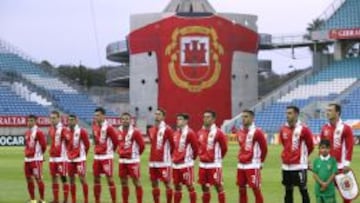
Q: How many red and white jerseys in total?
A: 11